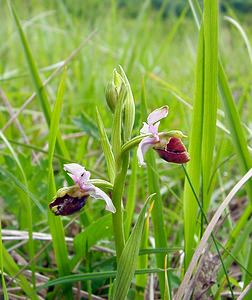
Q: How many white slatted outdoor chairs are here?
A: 0